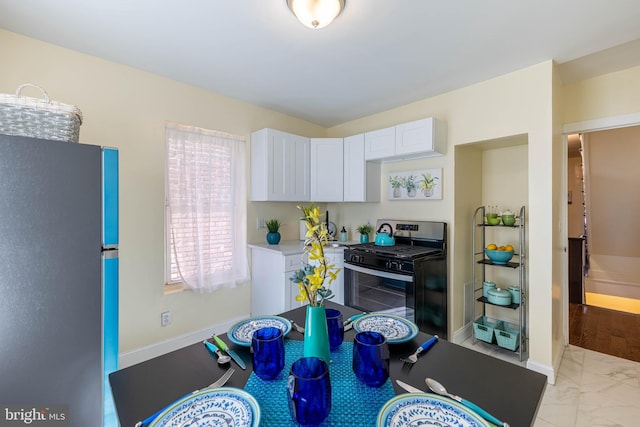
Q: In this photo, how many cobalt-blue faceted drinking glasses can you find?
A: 4